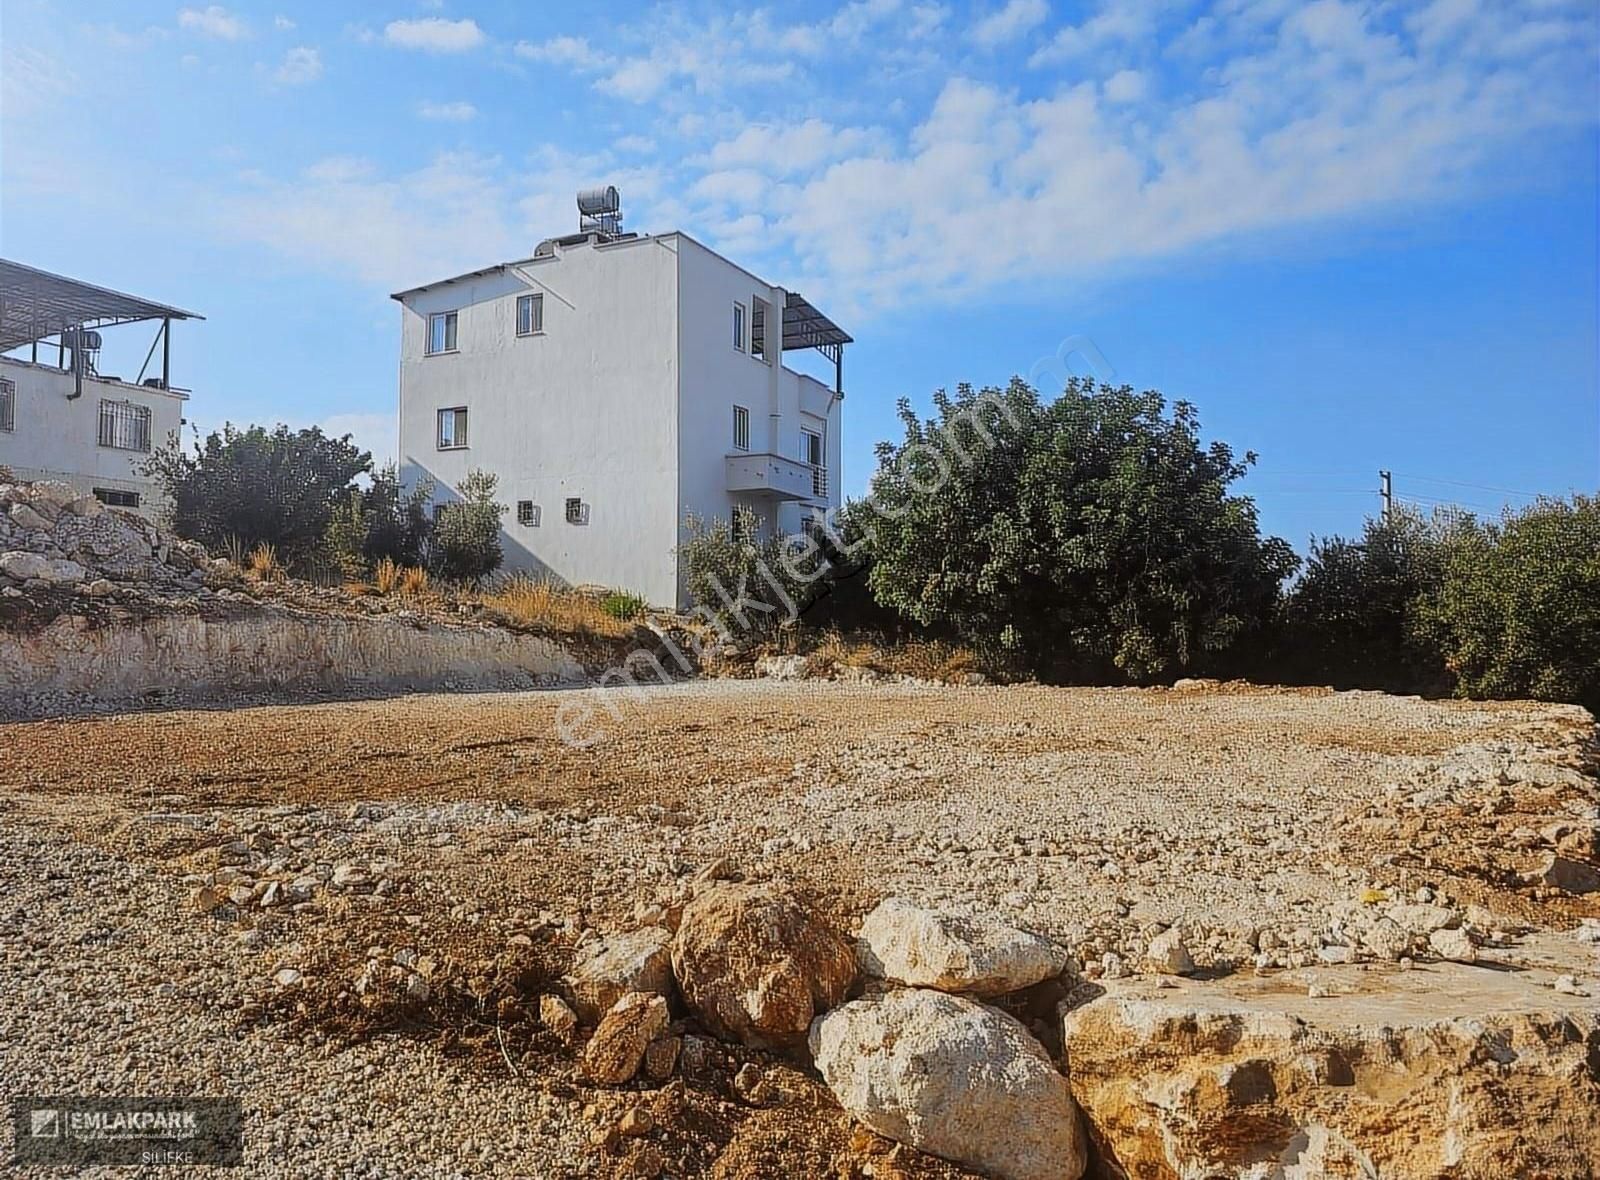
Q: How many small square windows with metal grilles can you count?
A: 2